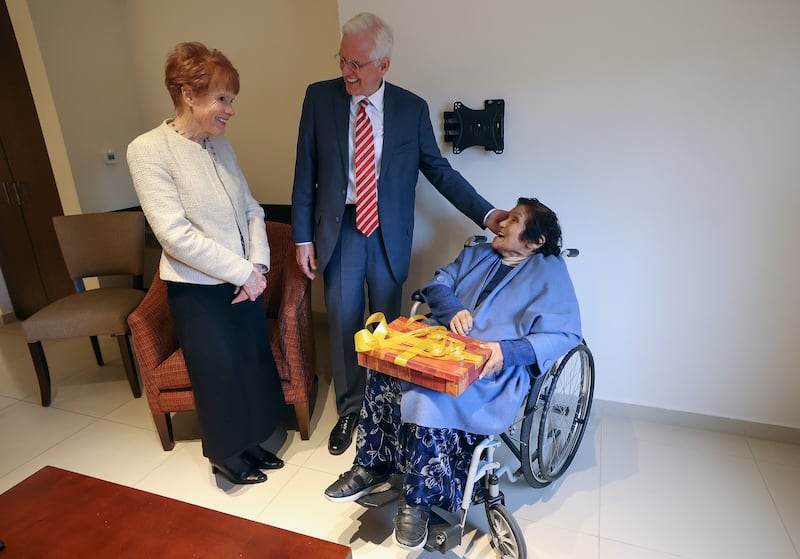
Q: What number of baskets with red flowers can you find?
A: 0